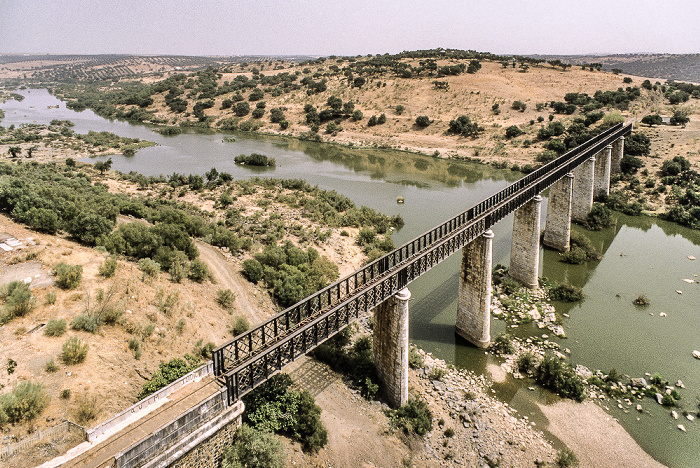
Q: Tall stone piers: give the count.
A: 7